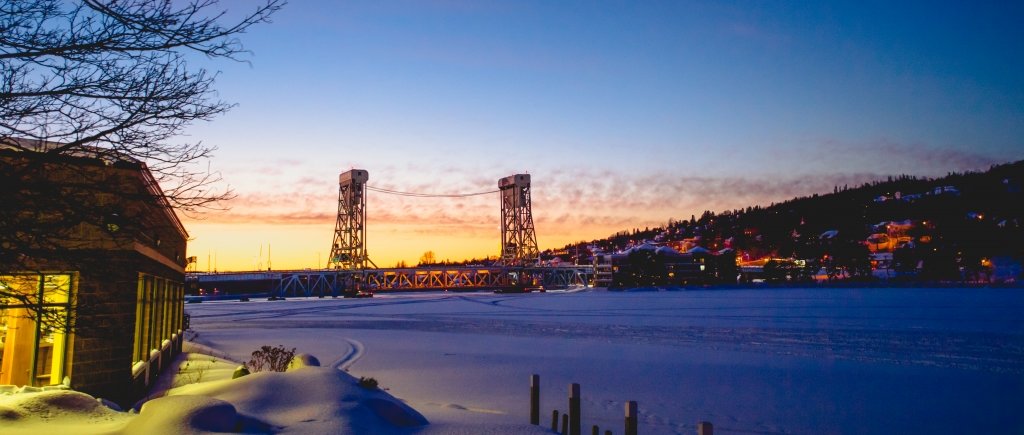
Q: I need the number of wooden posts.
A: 8